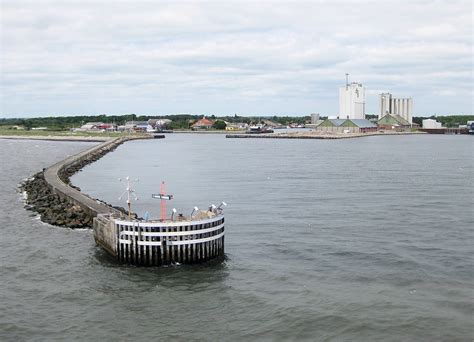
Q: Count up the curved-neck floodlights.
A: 4